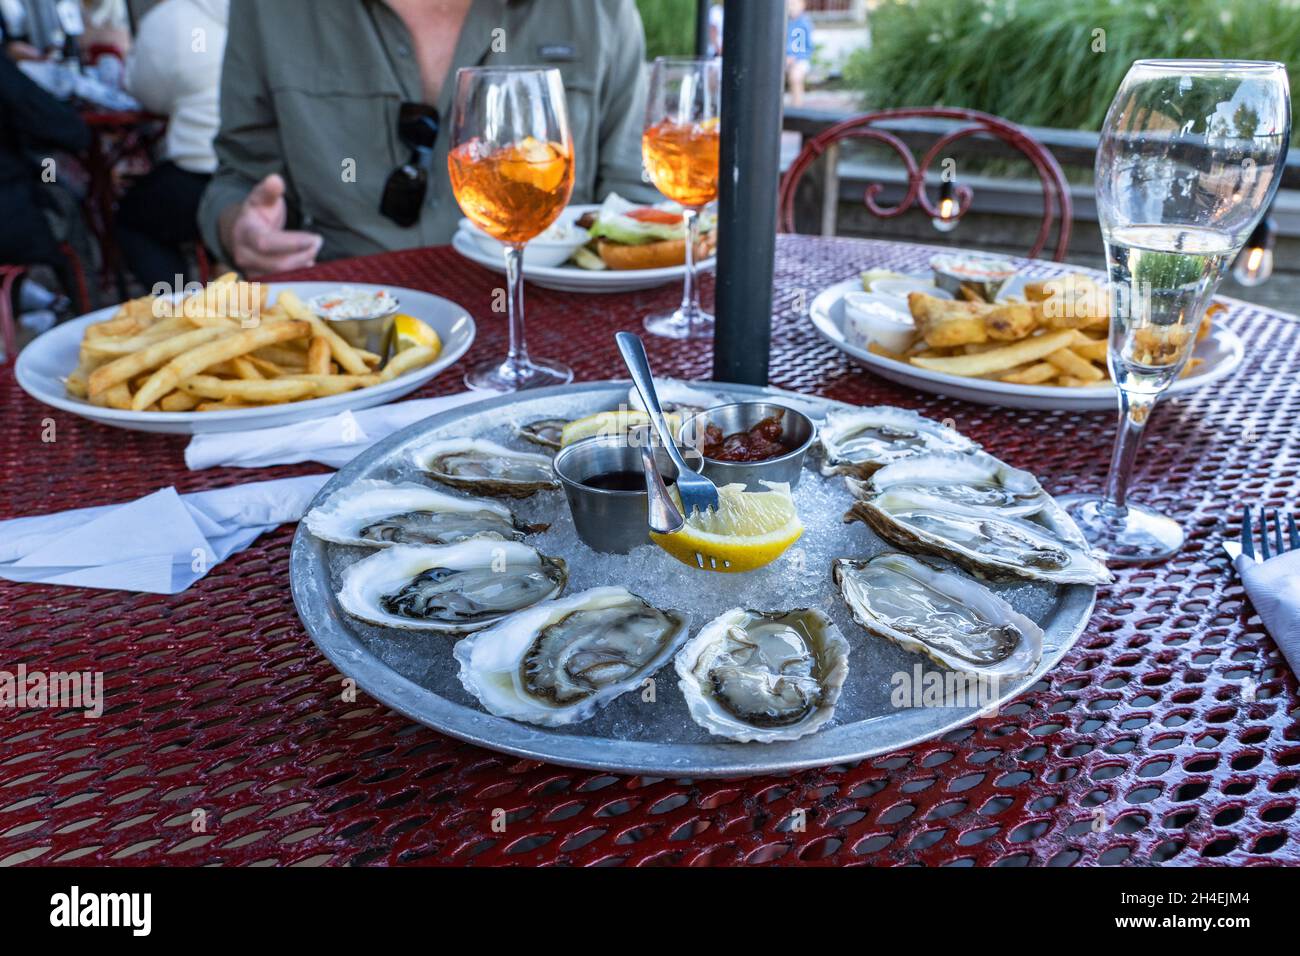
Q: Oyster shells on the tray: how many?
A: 11